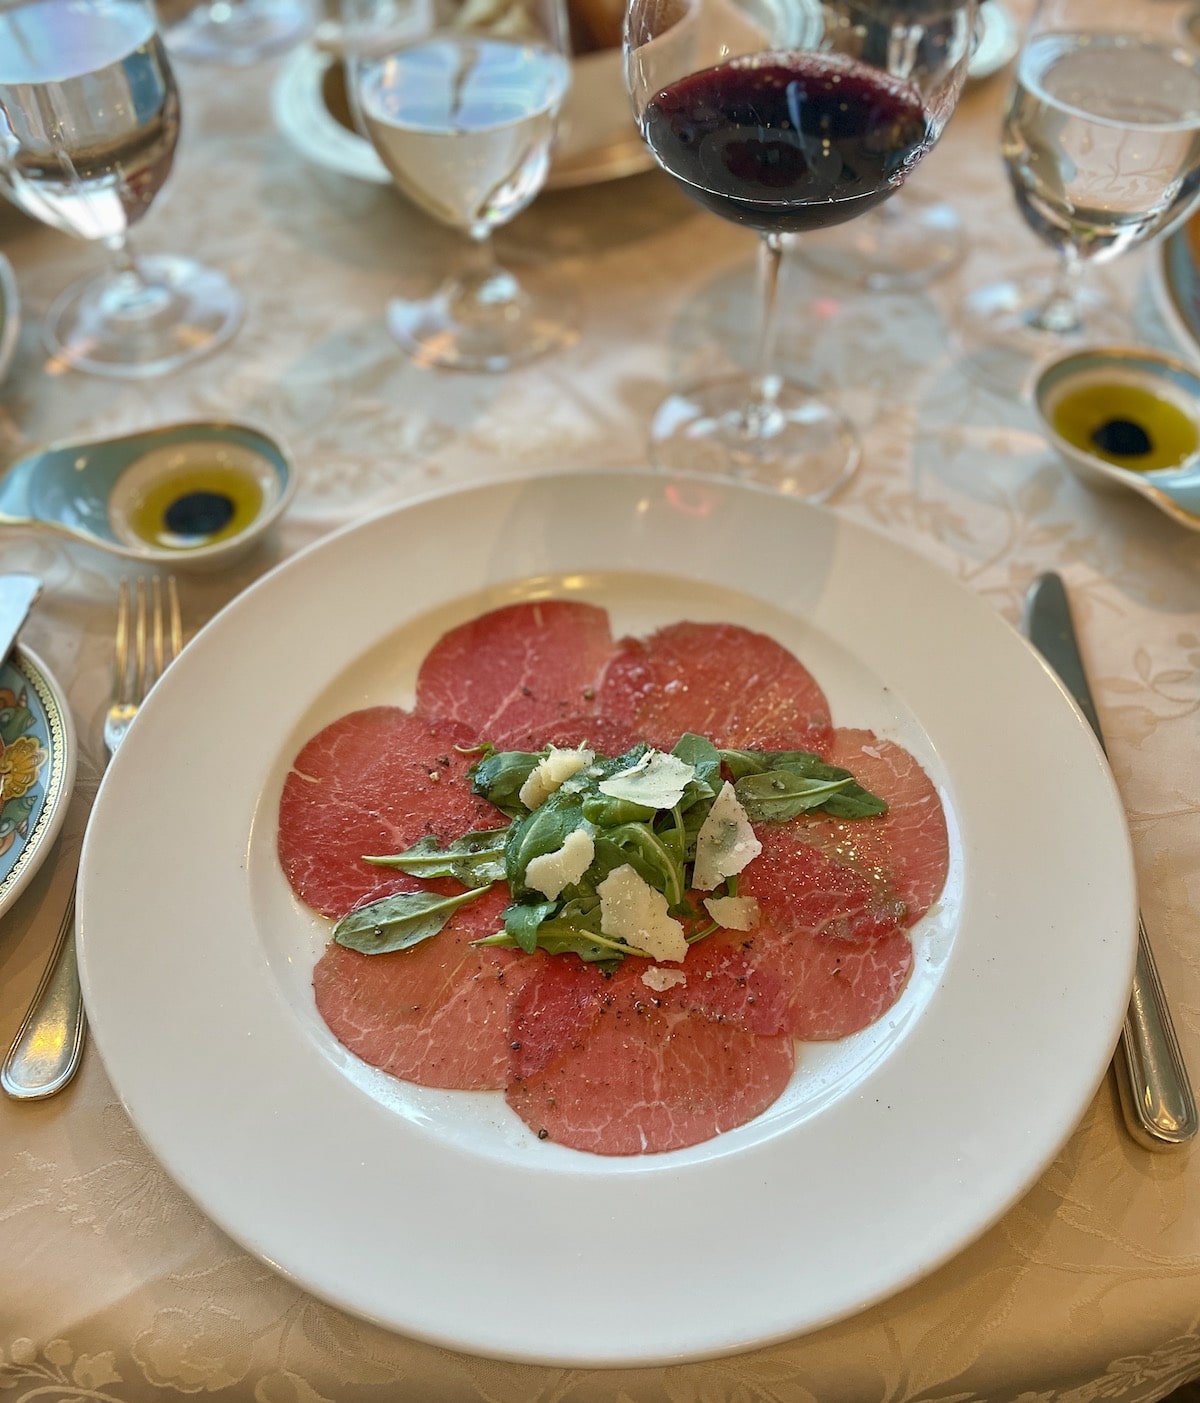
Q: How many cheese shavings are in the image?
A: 7